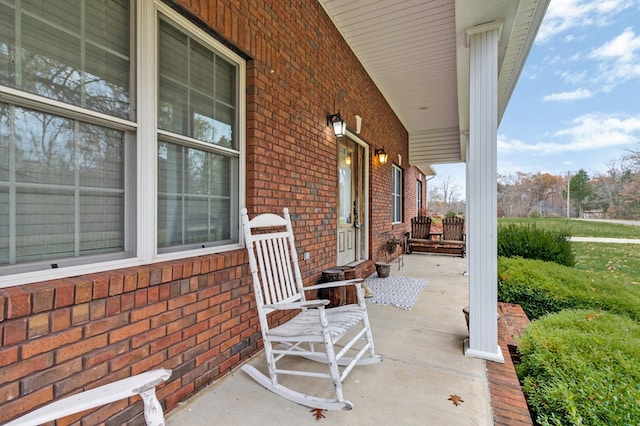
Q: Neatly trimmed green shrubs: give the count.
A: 3